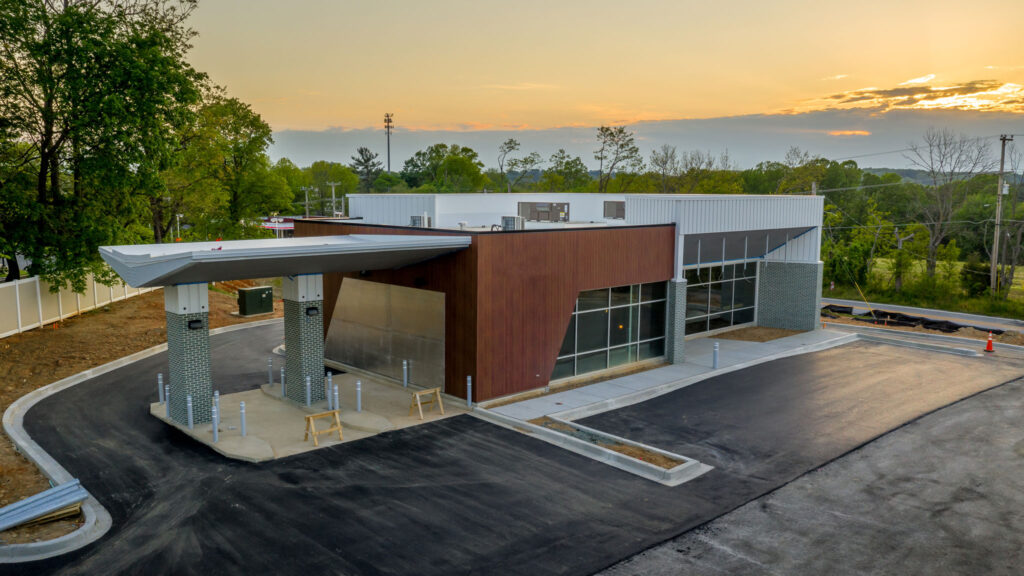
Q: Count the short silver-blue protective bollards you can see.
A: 15